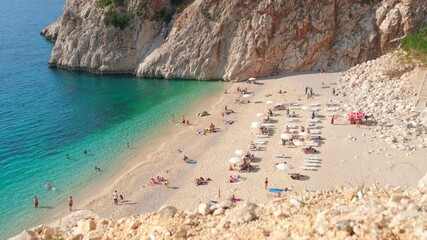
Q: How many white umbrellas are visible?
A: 12